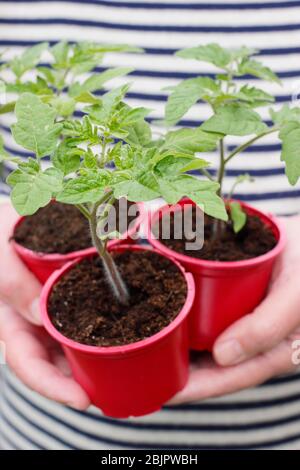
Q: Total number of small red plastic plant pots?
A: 3